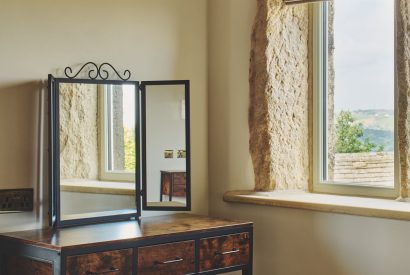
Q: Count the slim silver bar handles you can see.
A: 3